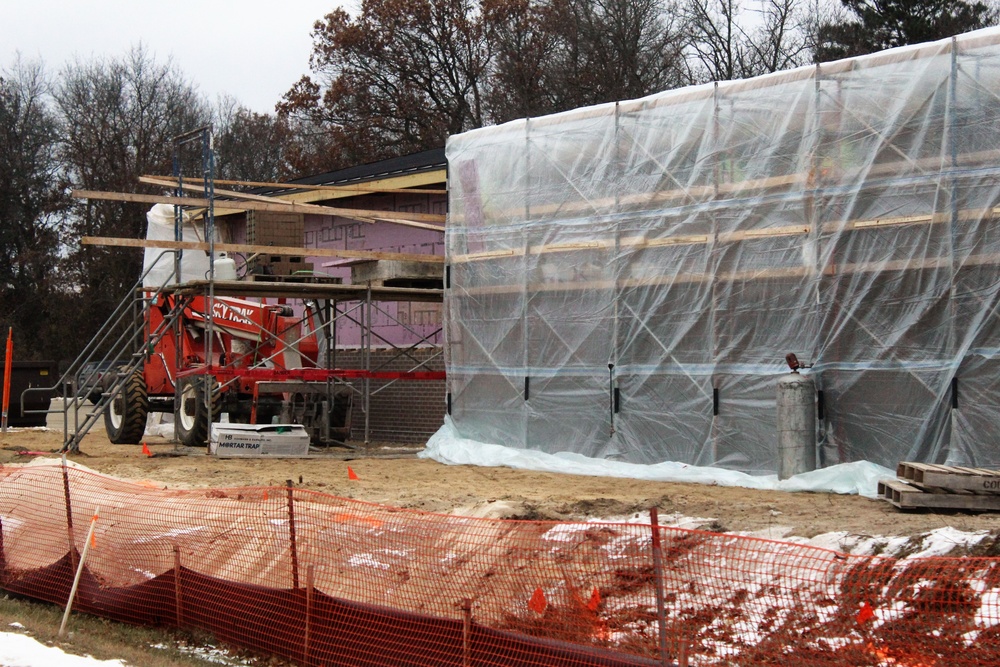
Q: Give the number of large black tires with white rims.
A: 2